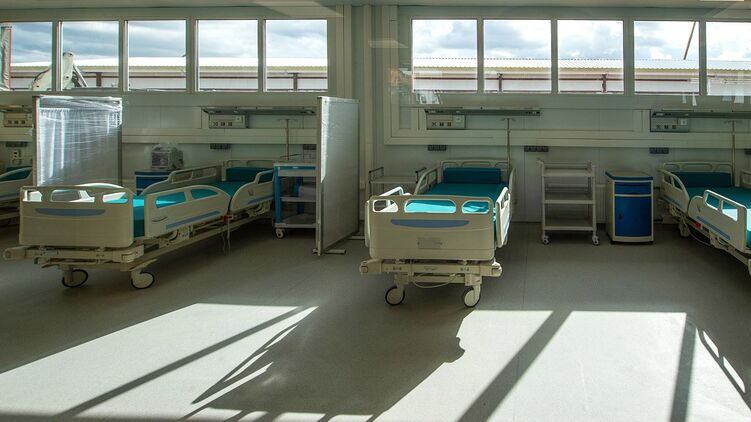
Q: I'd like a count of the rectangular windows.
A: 10